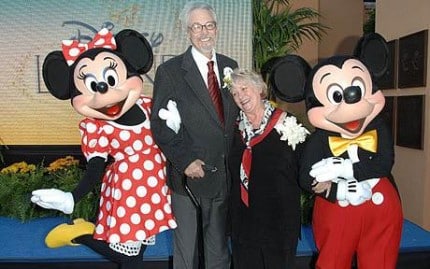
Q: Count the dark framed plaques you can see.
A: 4